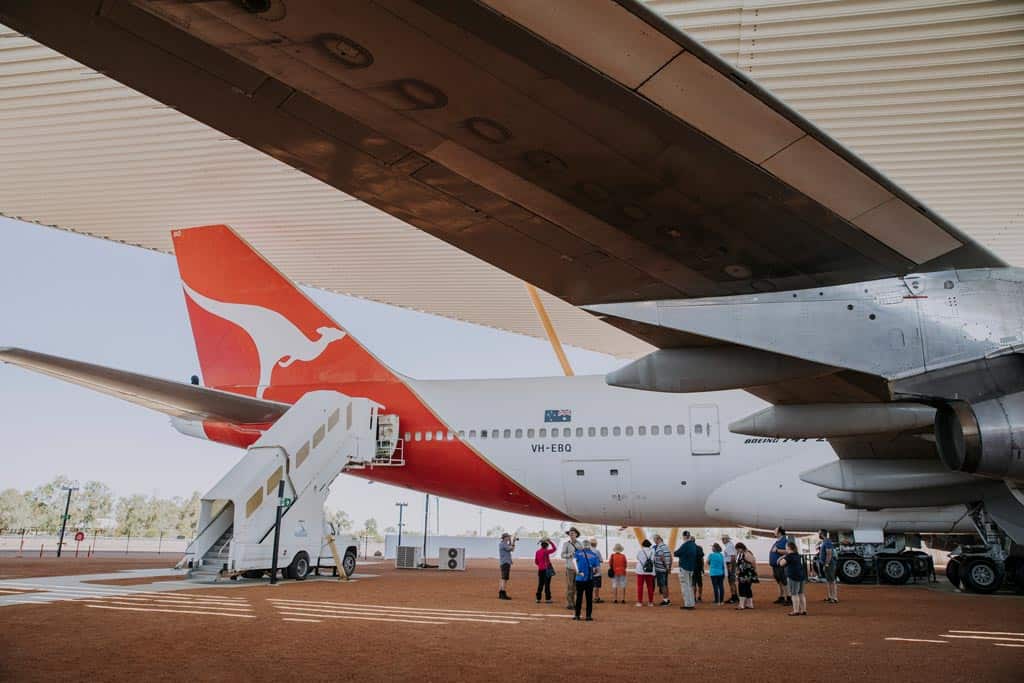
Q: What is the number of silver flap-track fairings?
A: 4